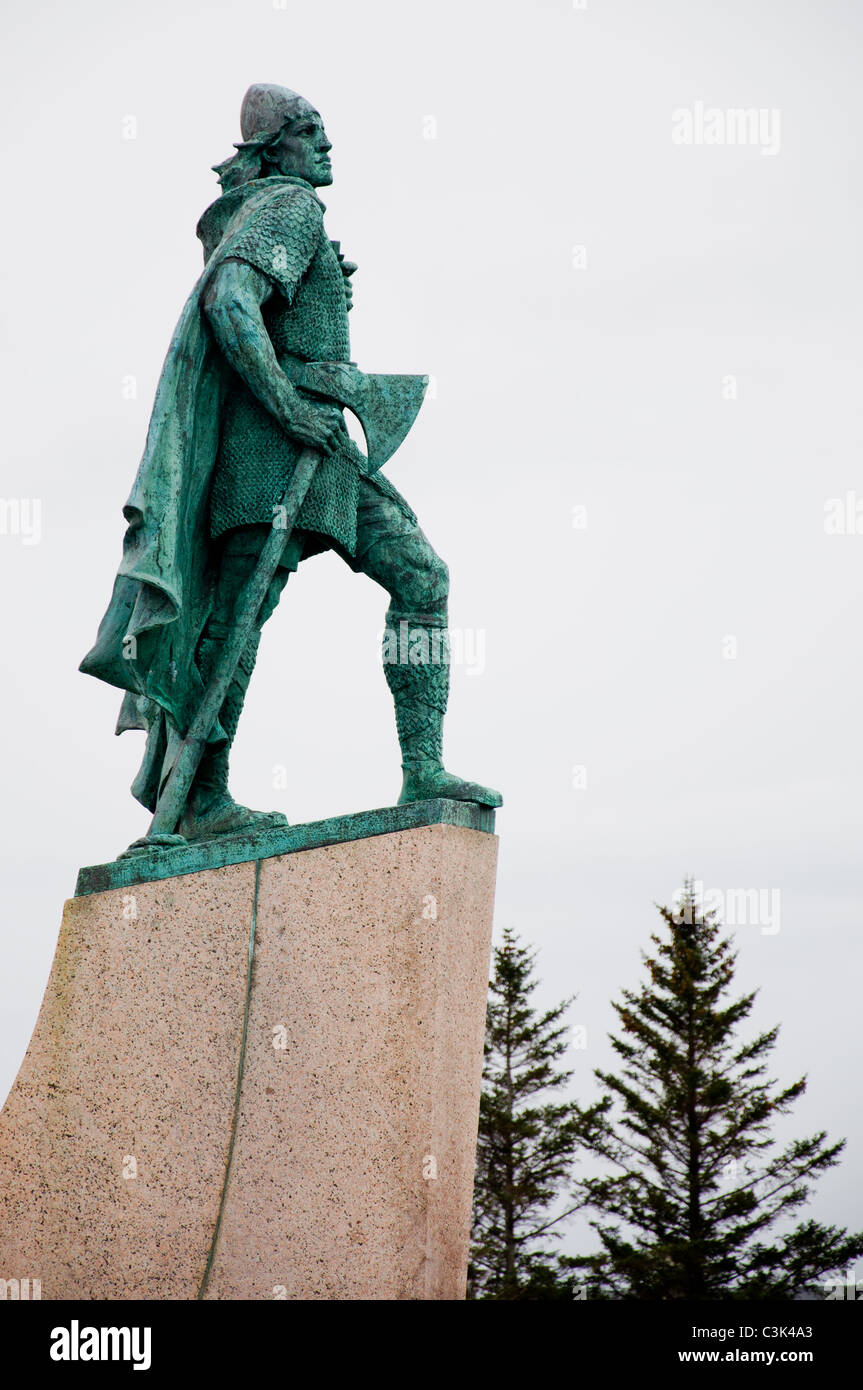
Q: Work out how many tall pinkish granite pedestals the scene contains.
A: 1